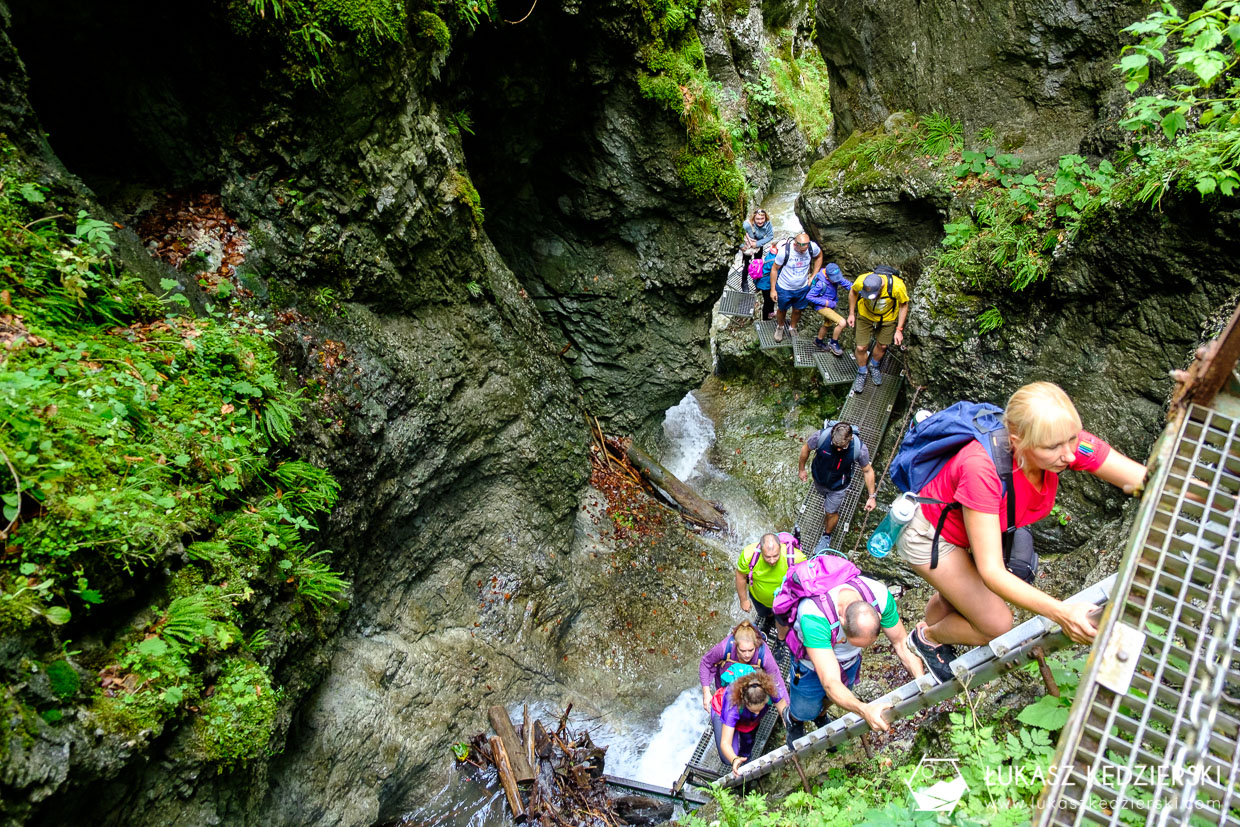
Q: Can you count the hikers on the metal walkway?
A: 11